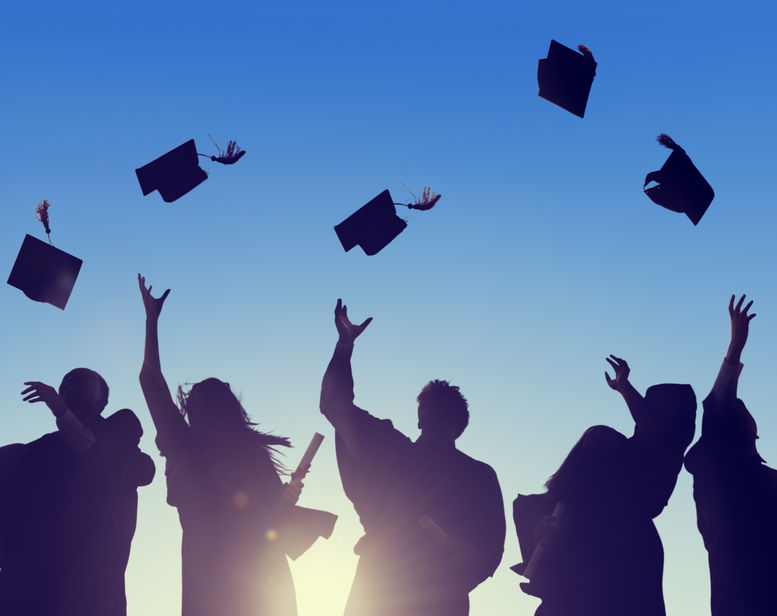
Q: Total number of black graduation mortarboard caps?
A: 5